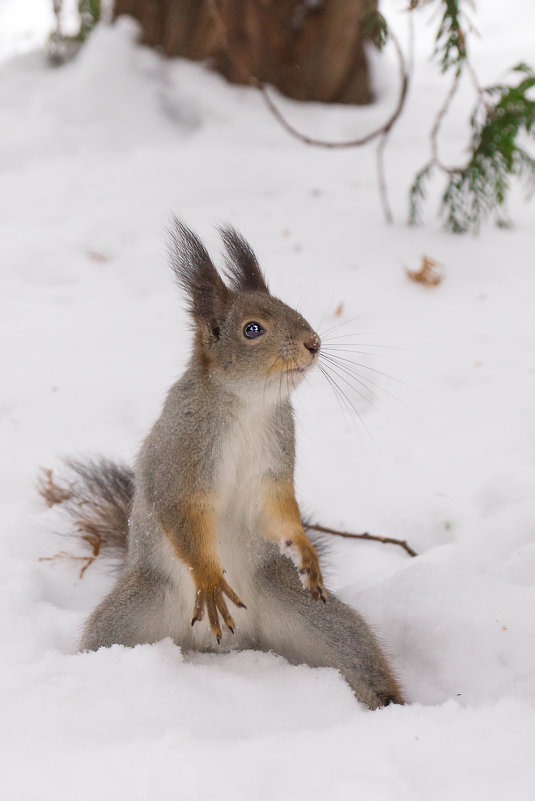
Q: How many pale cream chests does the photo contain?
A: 1